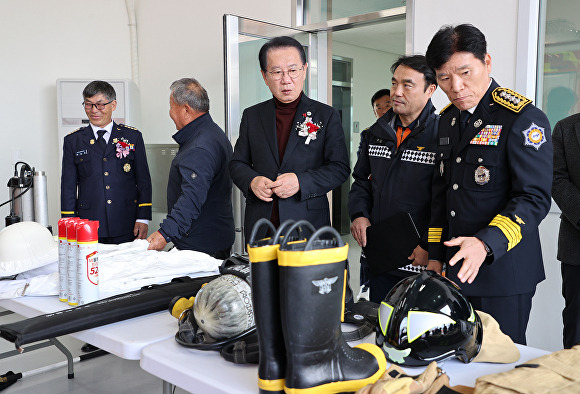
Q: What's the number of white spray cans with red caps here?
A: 3